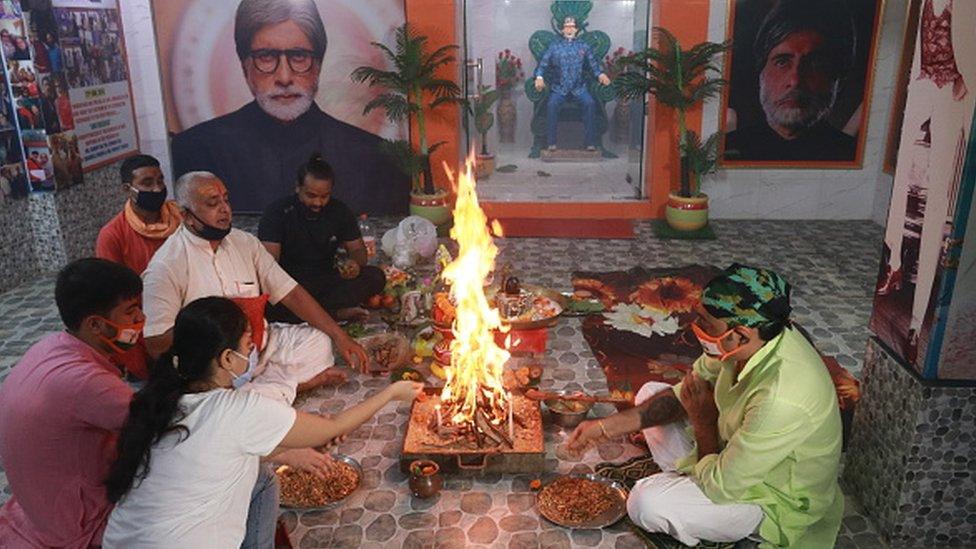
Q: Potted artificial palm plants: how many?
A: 2